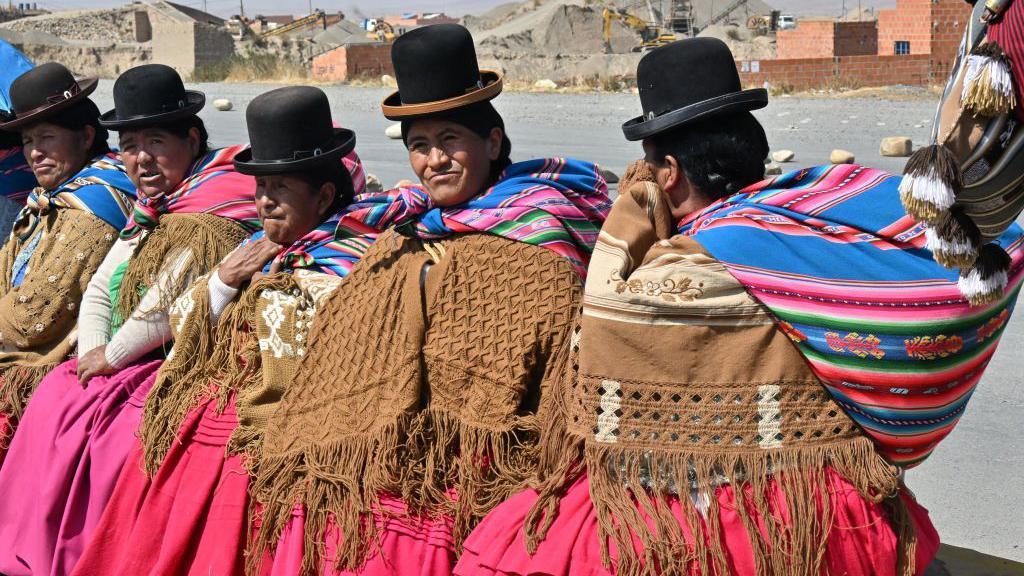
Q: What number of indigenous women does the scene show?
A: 5